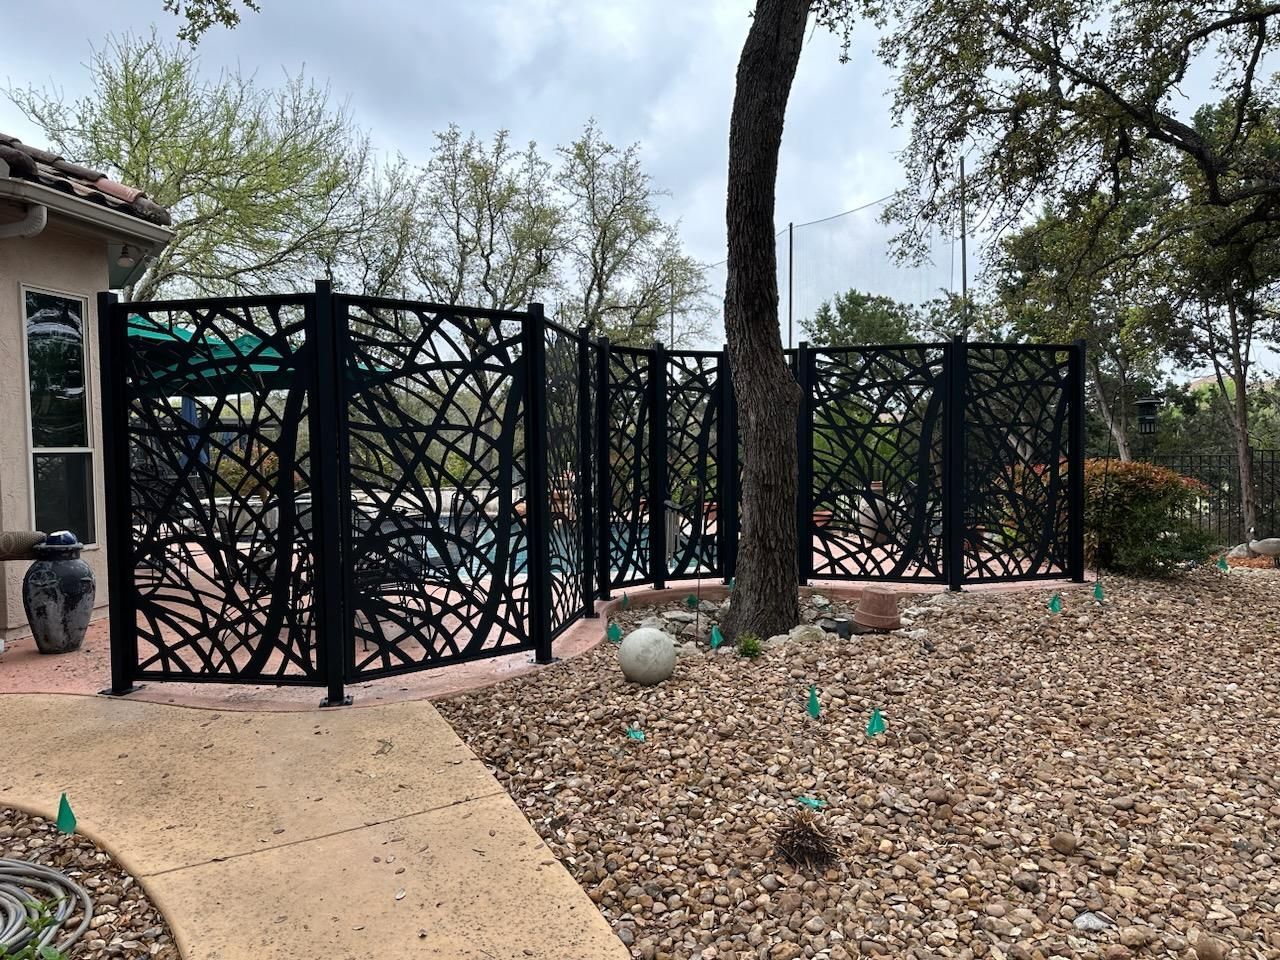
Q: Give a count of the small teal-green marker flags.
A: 13